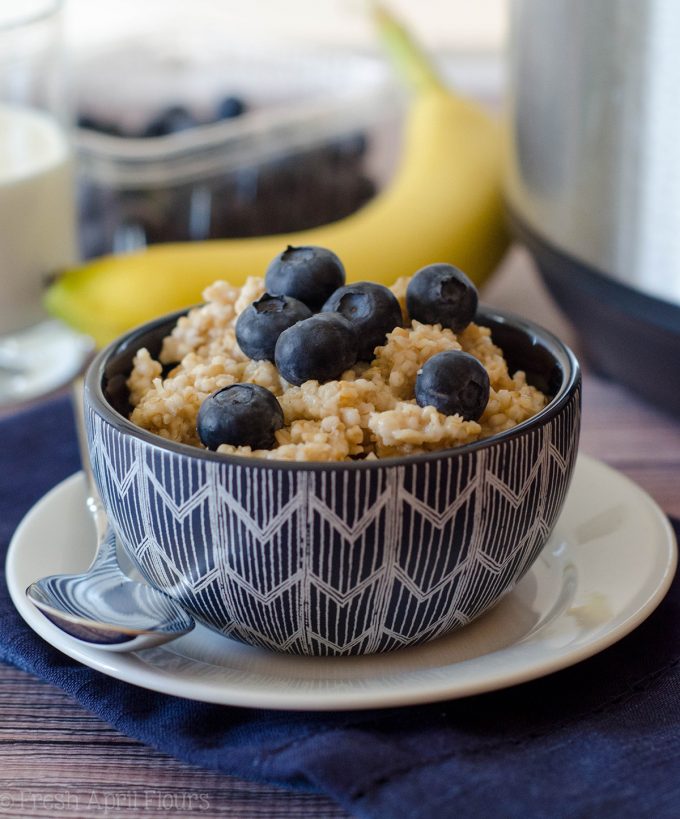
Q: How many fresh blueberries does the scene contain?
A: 7